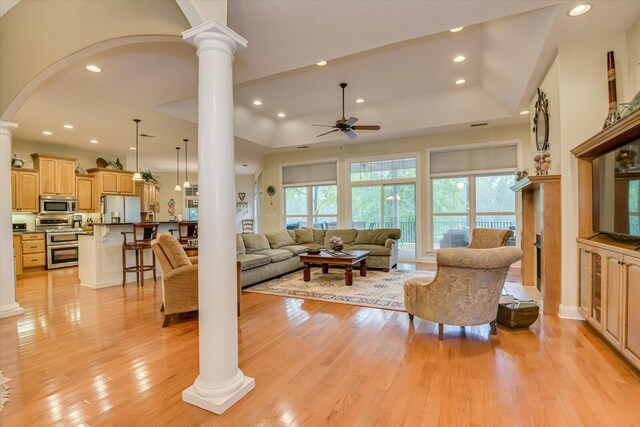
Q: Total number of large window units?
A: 3